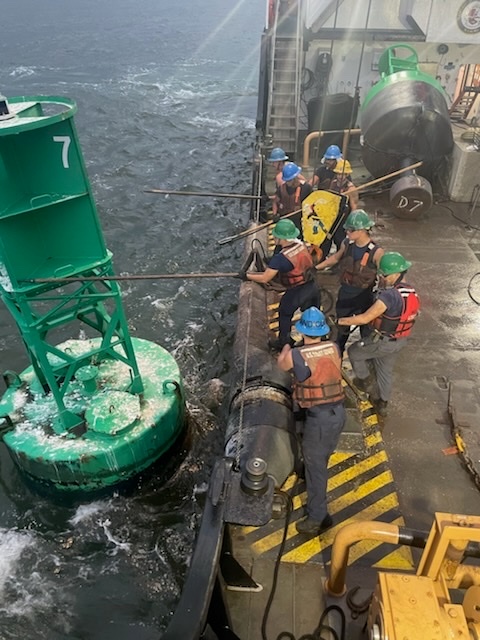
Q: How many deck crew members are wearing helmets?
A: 8